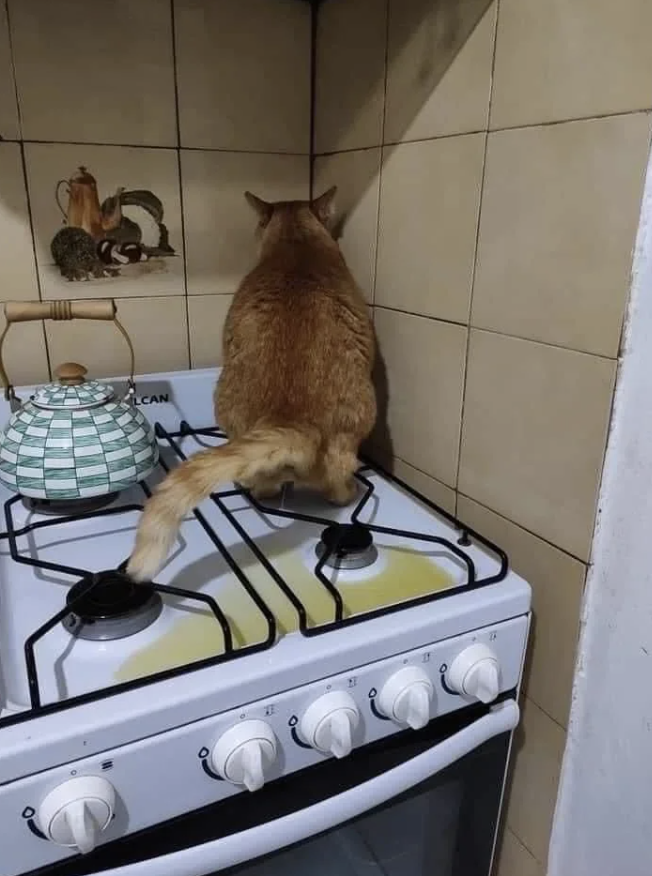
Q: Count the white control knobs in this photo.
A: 5